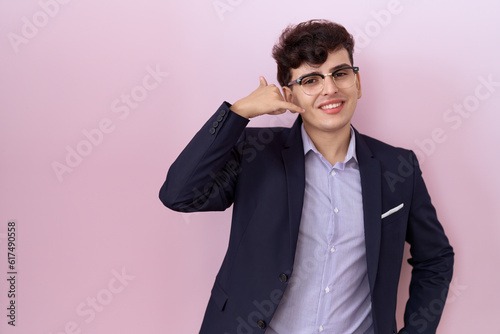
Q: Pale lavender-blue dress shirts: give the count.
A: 1